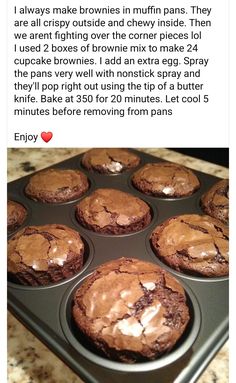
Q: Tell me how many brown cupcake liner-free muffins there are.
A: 9